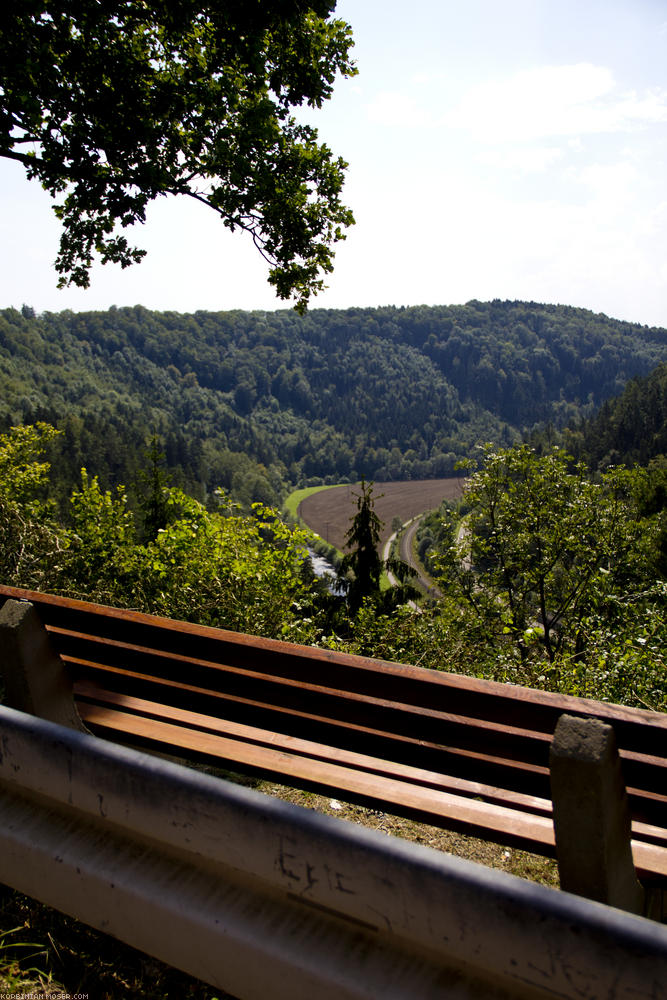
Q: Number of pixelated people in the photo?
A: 0